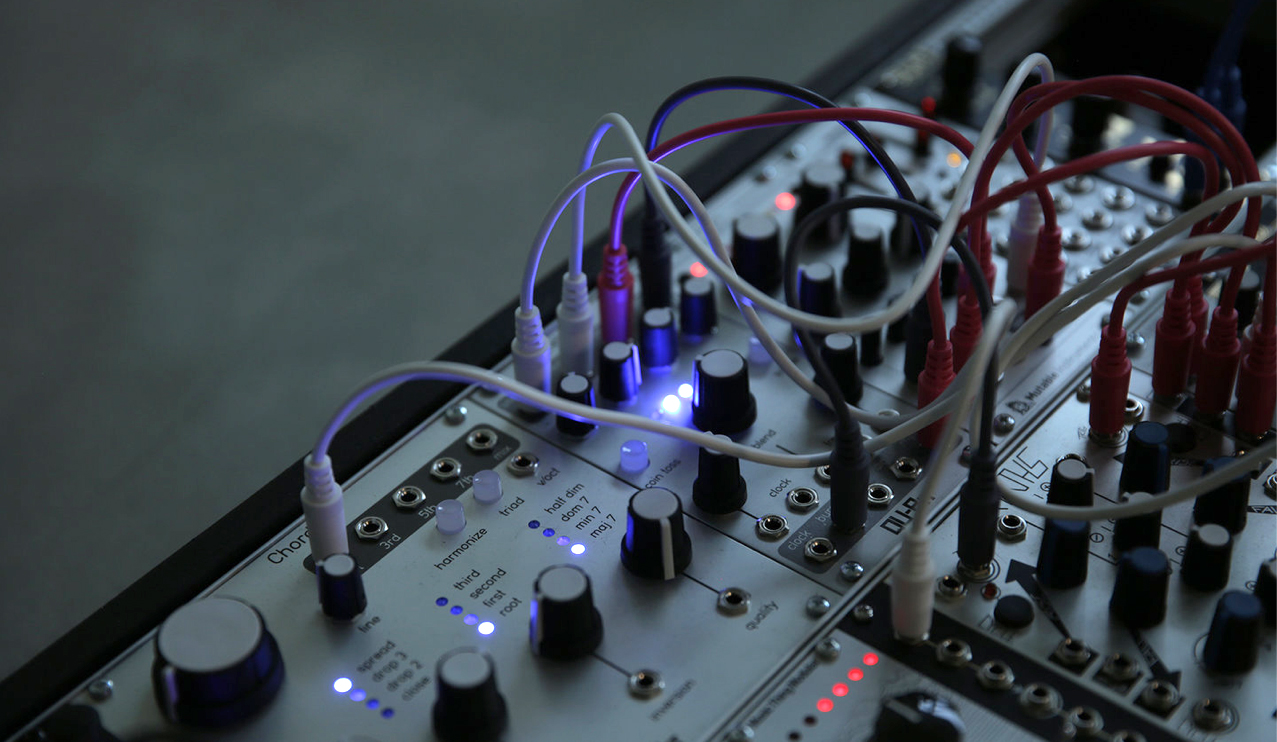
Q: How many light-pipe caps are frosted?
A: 4